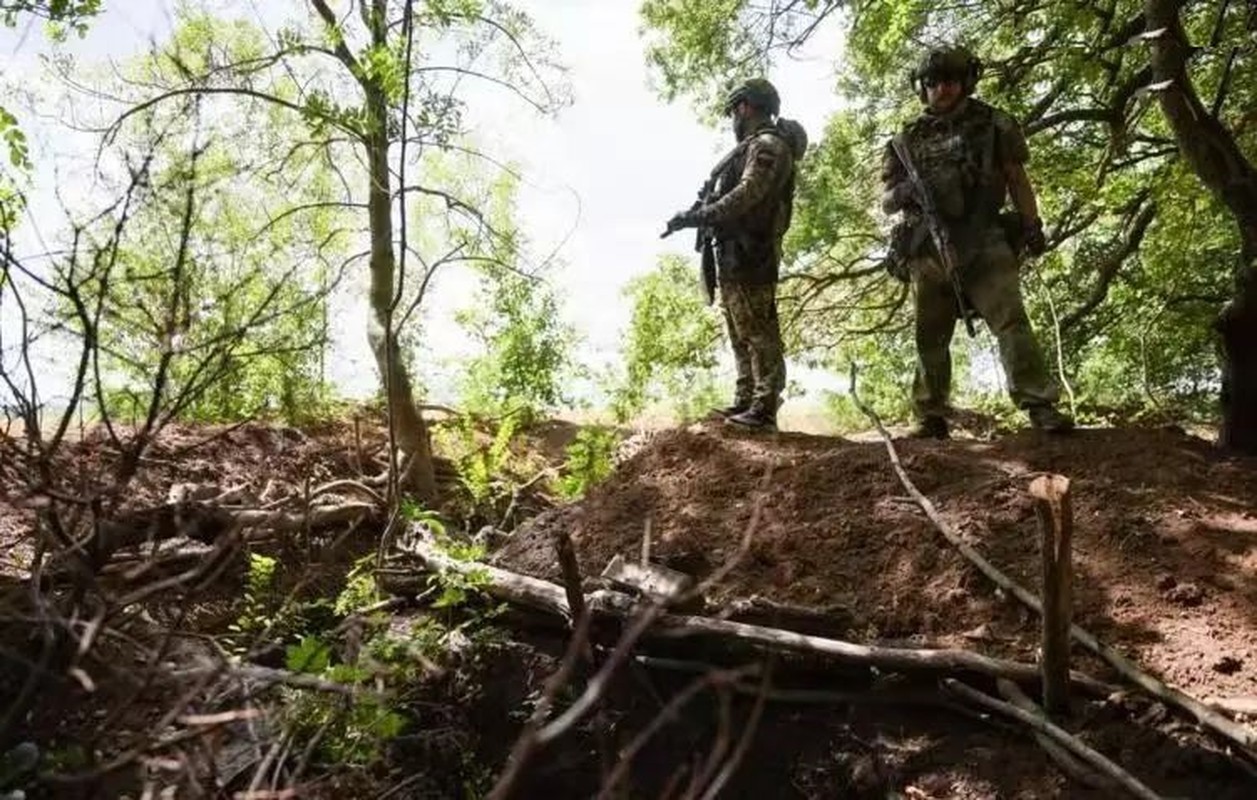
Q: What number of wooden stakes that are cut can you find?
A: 1